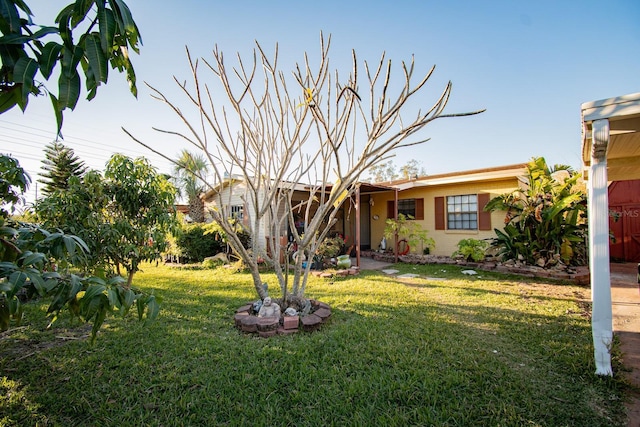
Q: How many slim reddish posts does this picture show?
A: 2